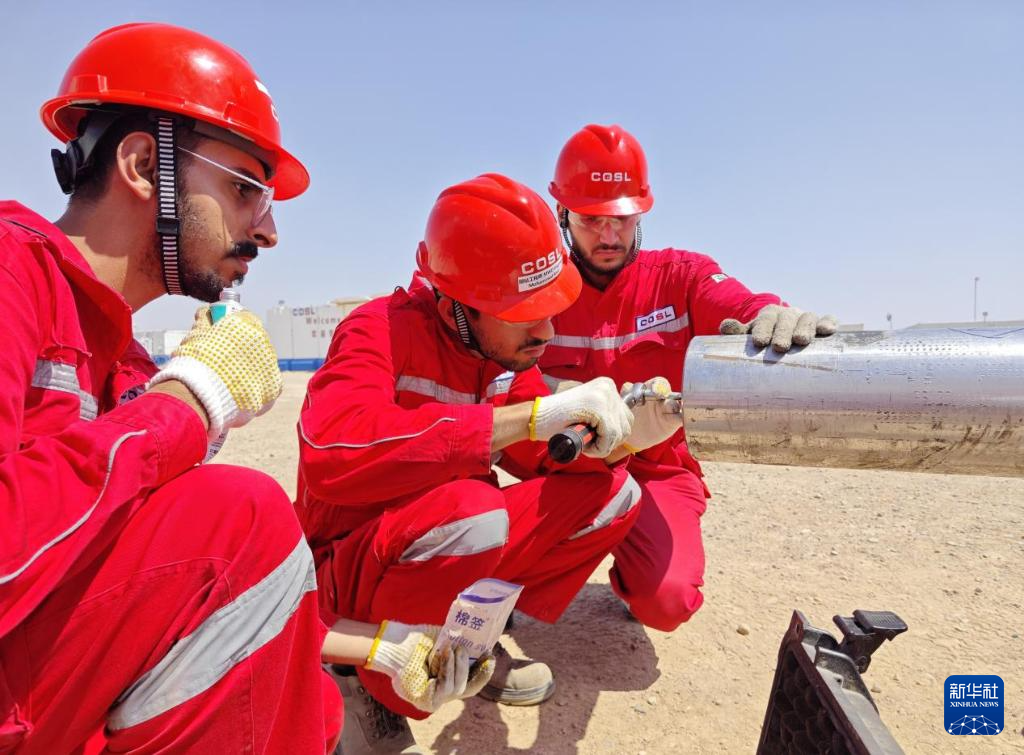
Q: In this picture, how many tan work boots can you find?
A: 2